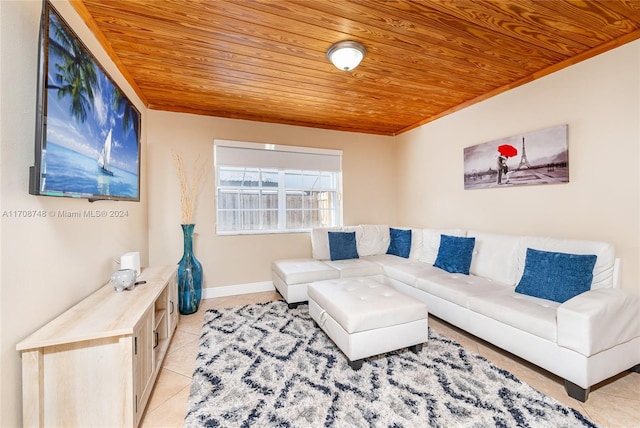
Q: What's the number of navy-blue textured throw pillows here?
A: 4